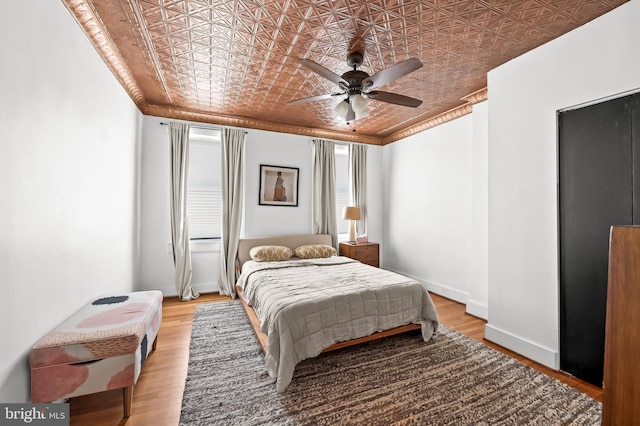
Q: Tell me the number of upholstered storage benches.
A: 1